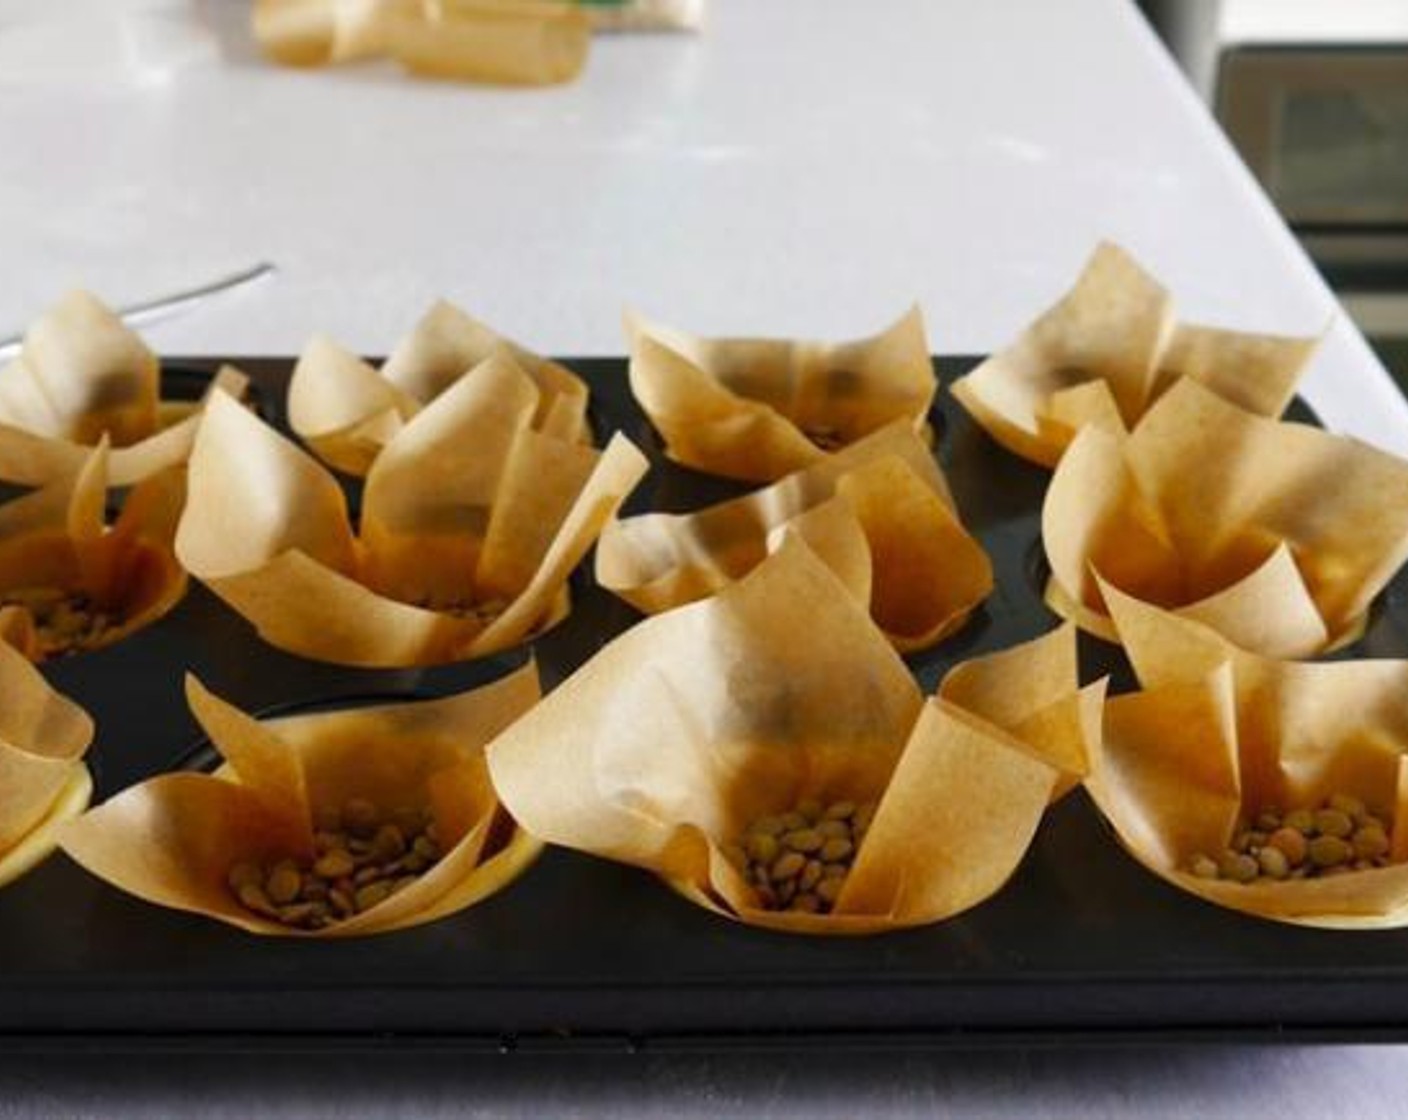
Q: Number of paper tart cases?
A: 12